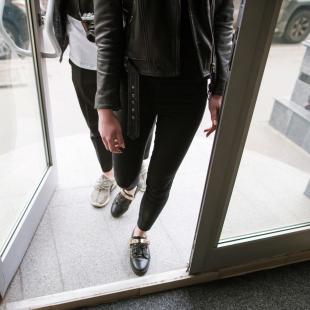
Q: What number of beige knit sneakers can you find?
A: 2